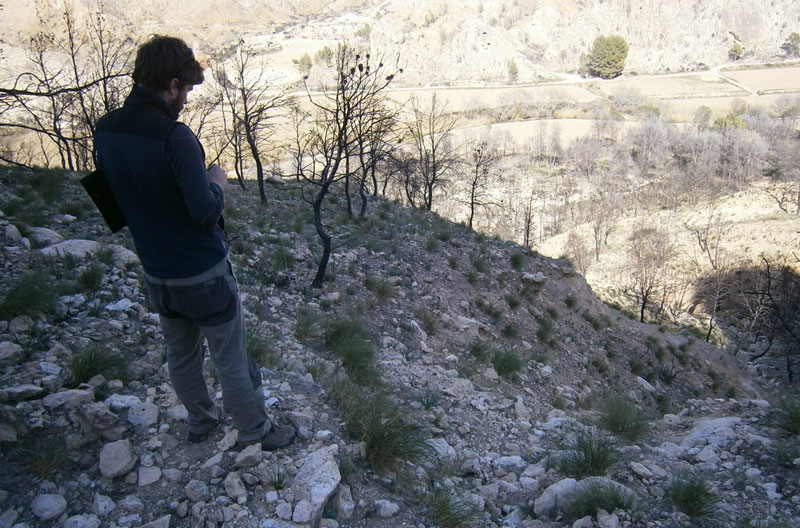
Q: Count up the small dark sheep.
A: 0